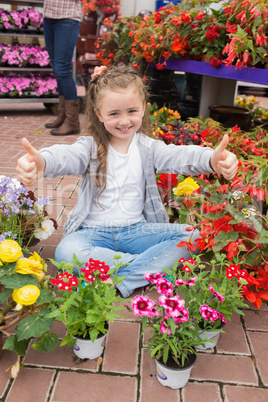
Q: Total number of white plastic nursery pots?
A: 3